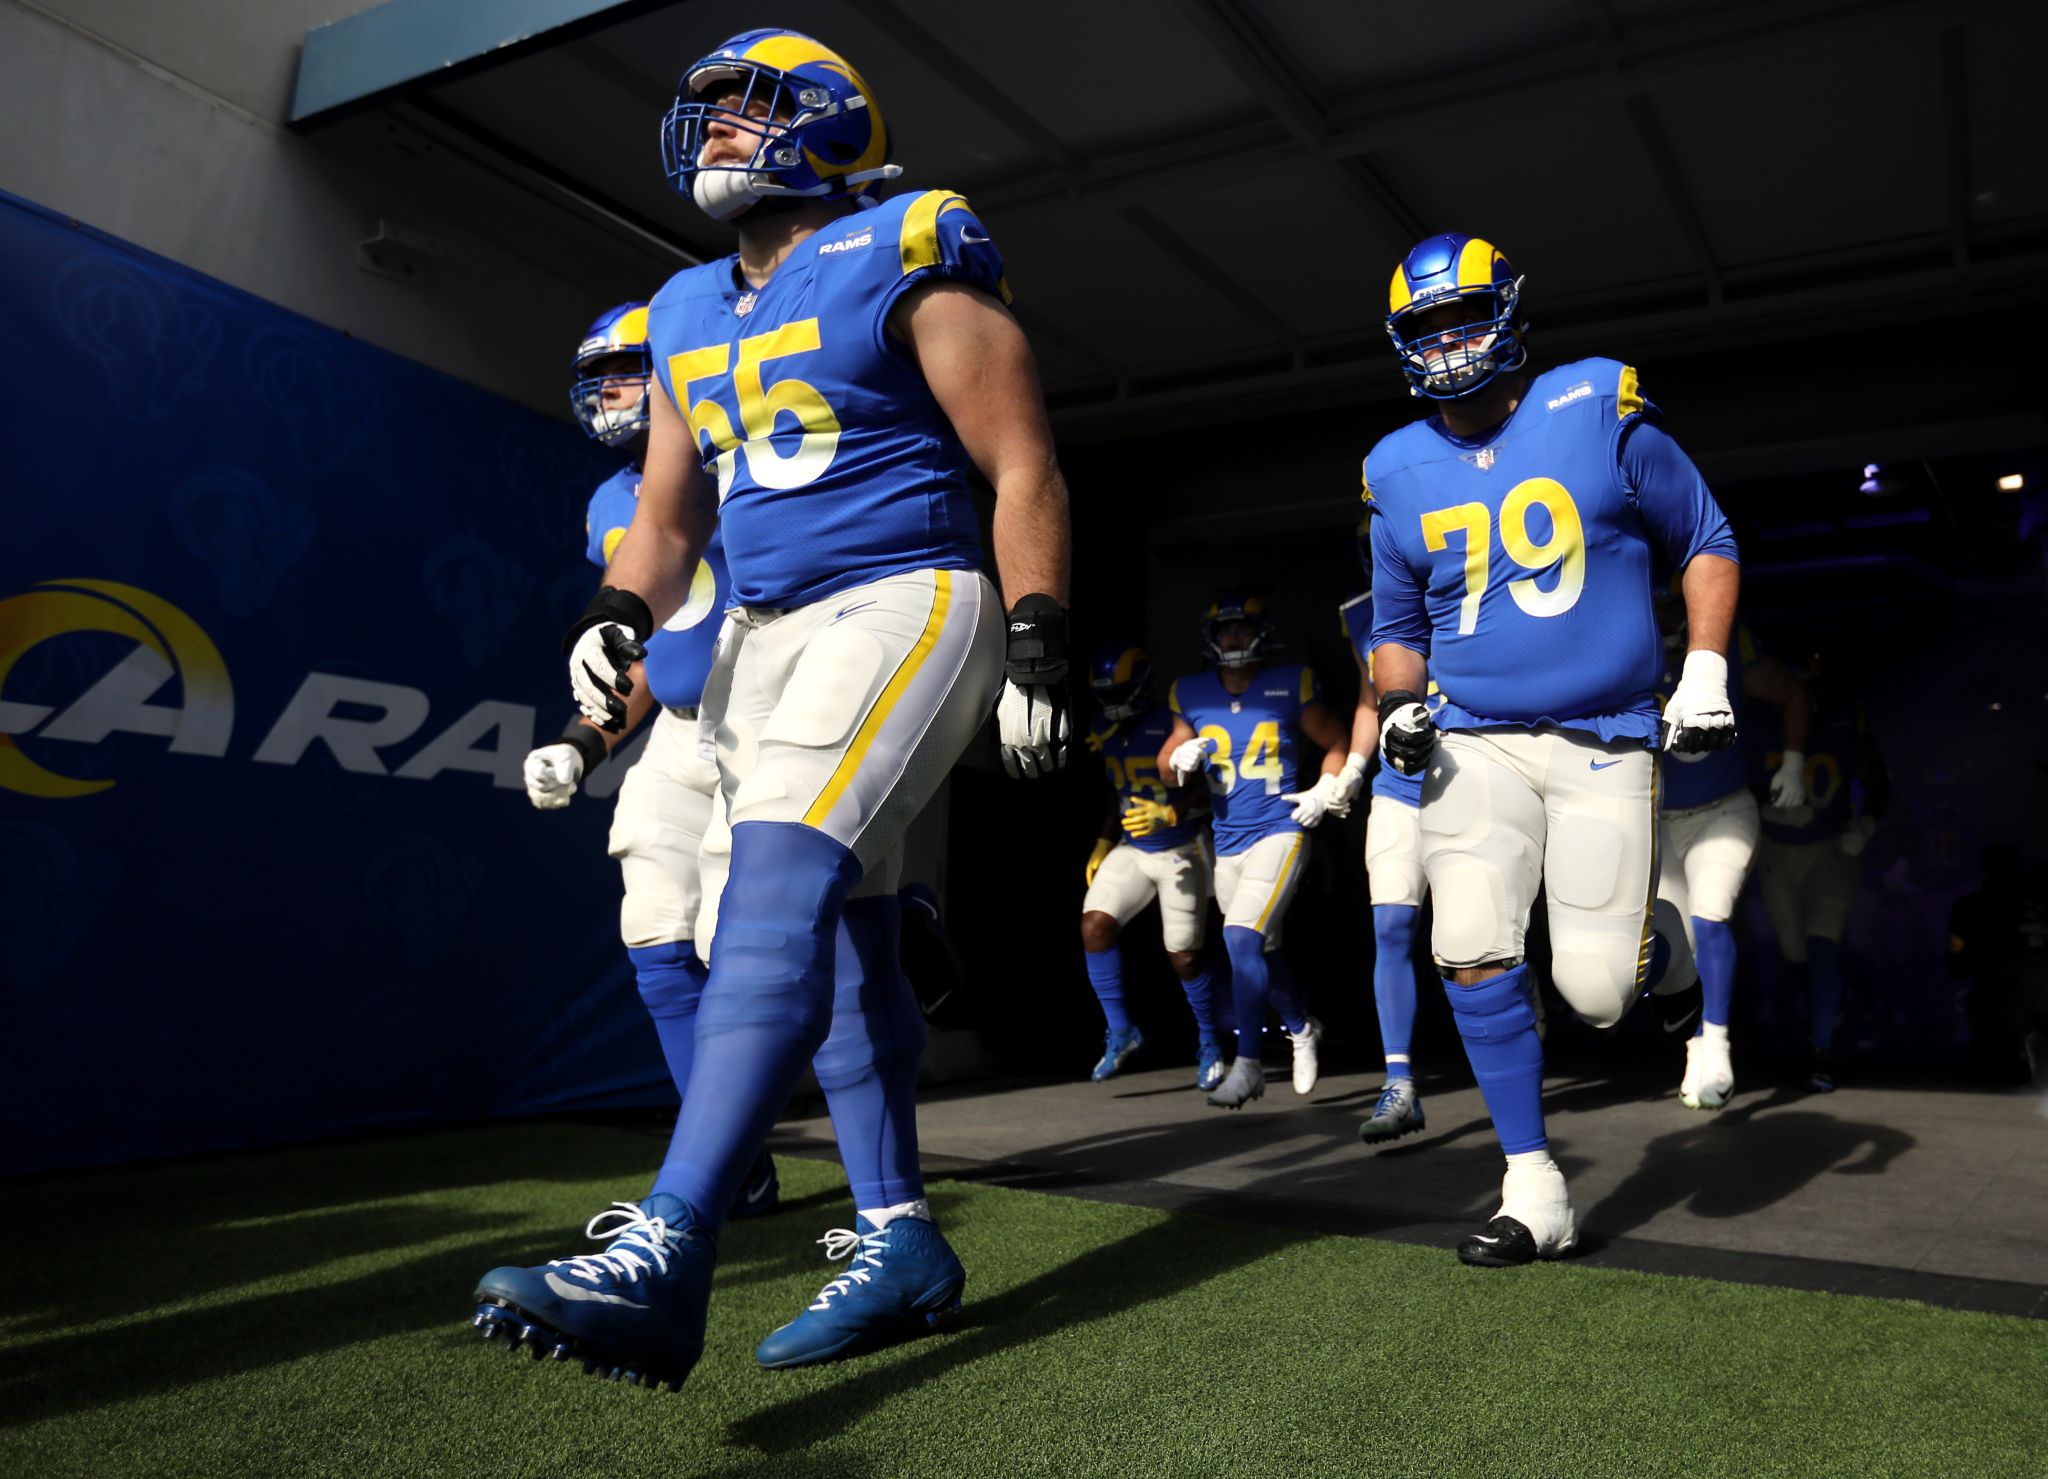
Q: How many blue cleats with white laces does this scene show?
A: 2